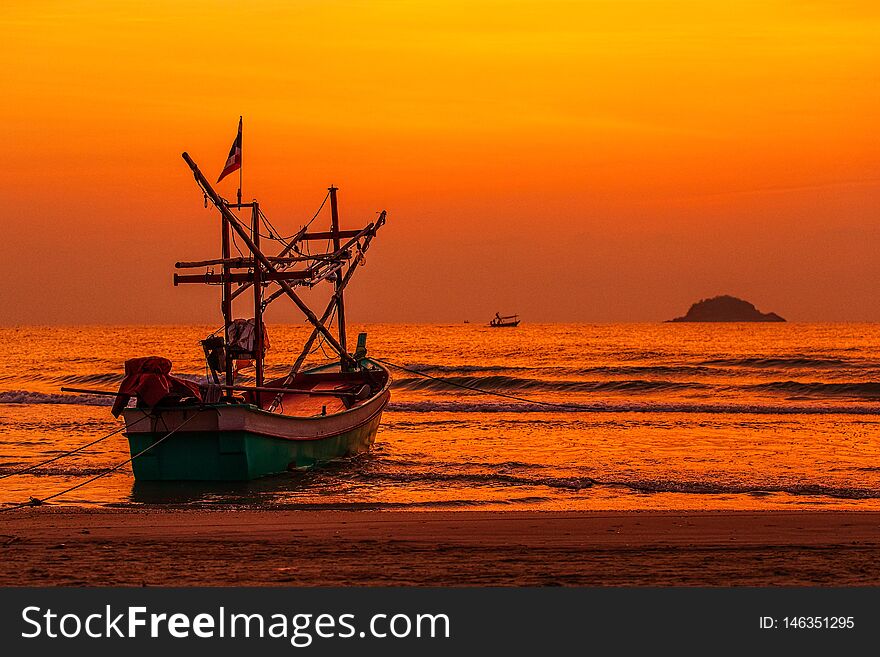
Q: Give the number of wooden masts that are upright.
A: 3